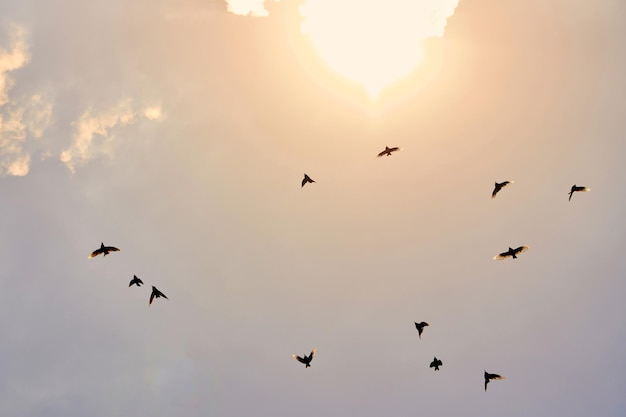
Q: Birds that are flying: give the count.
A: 12